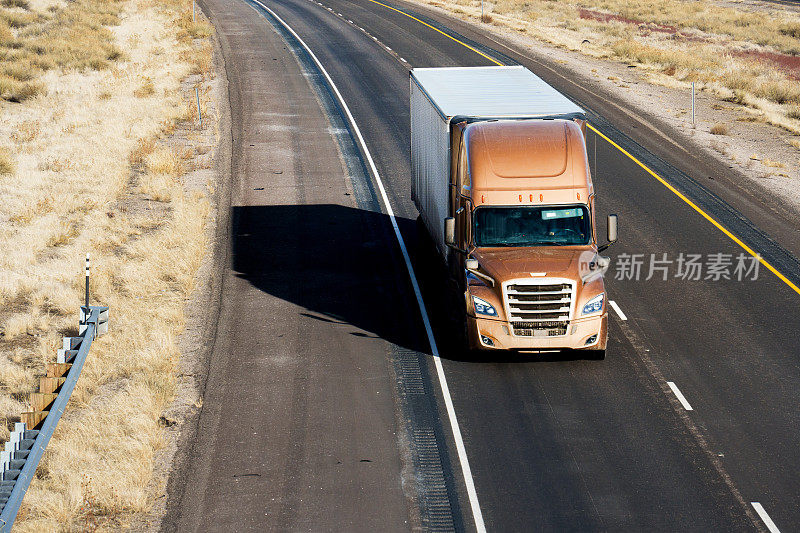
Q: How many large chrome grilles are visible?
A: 1